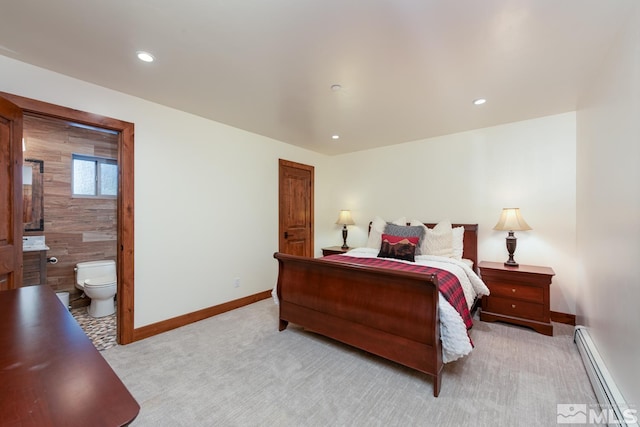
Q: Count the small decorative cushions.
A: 2